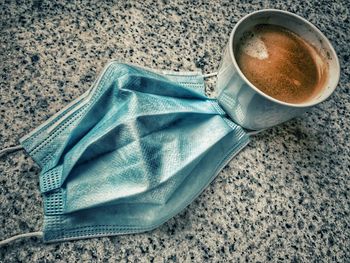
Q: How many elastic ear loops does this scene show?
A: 2